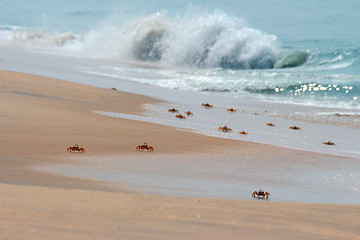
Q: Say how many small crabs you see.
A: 13